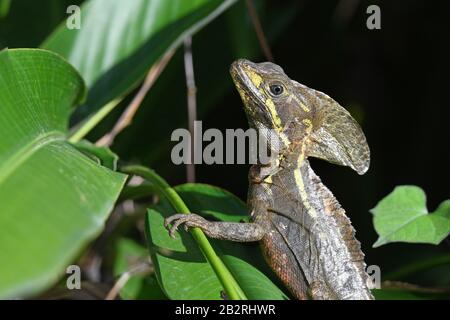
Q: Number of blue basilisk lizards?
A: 0